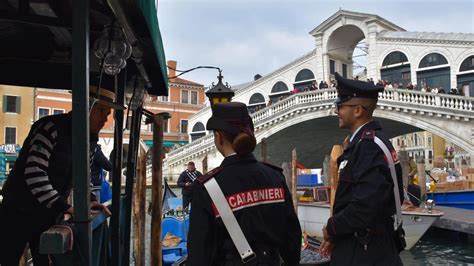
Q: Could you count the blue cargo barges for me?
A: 1